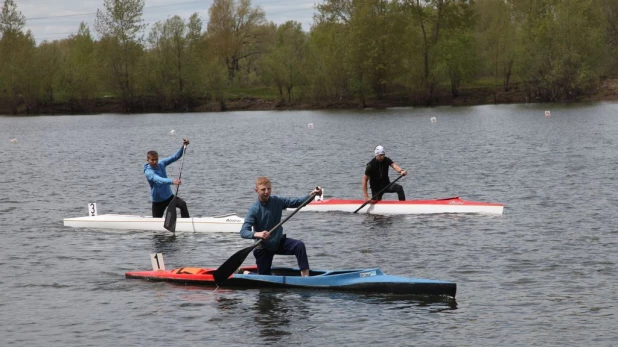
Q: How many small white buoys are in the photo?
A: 5